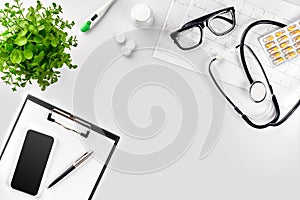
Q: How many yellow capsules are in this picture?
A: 15